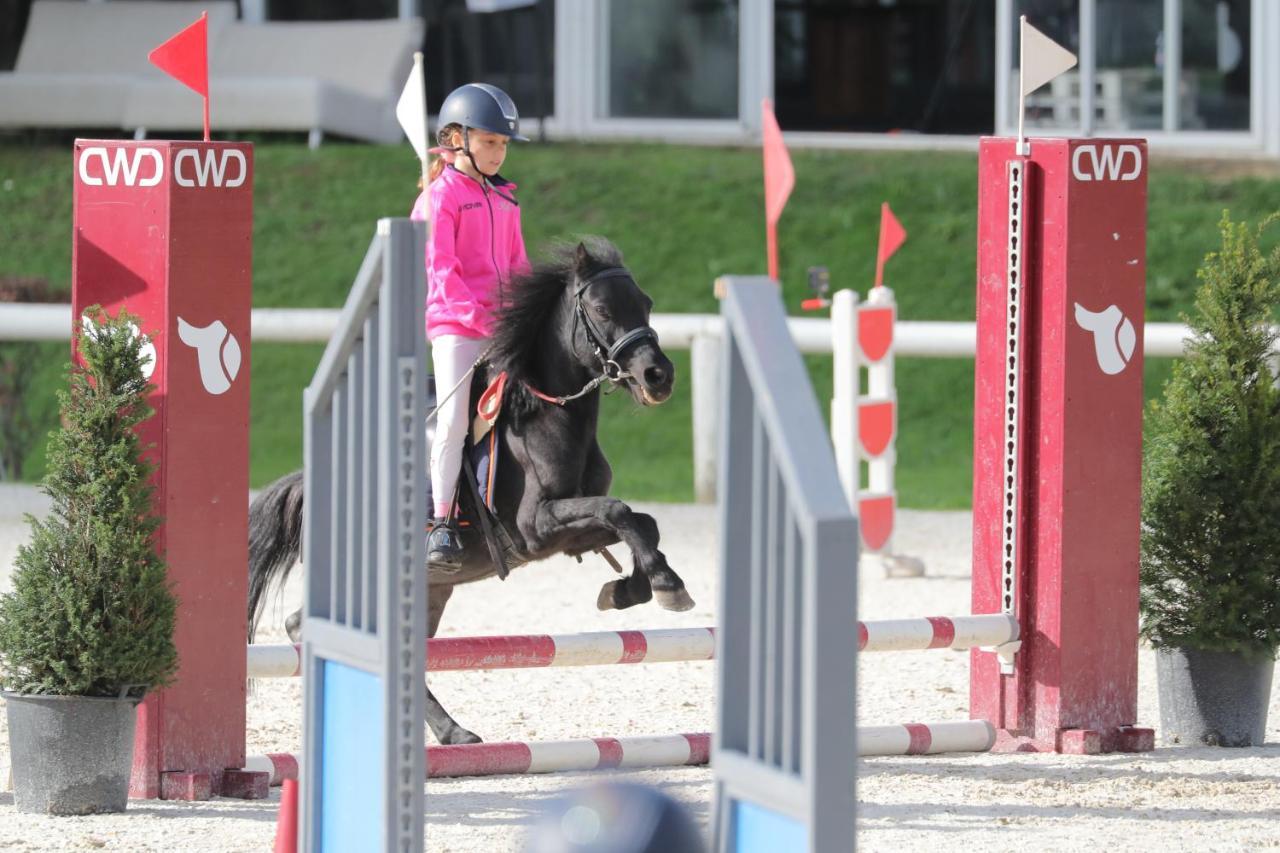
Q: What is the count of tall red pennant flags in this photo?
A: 3